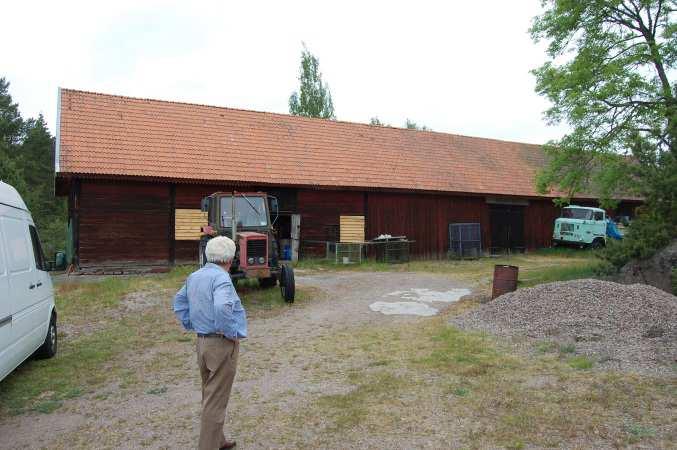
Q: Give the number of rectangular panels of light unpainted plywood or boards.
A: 2